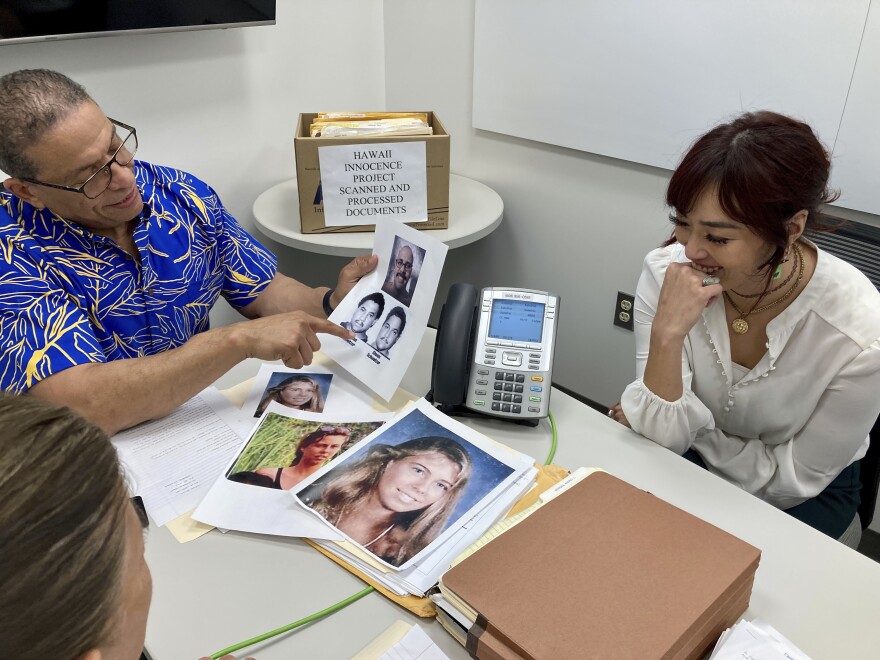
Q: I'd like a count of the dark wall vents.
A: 1